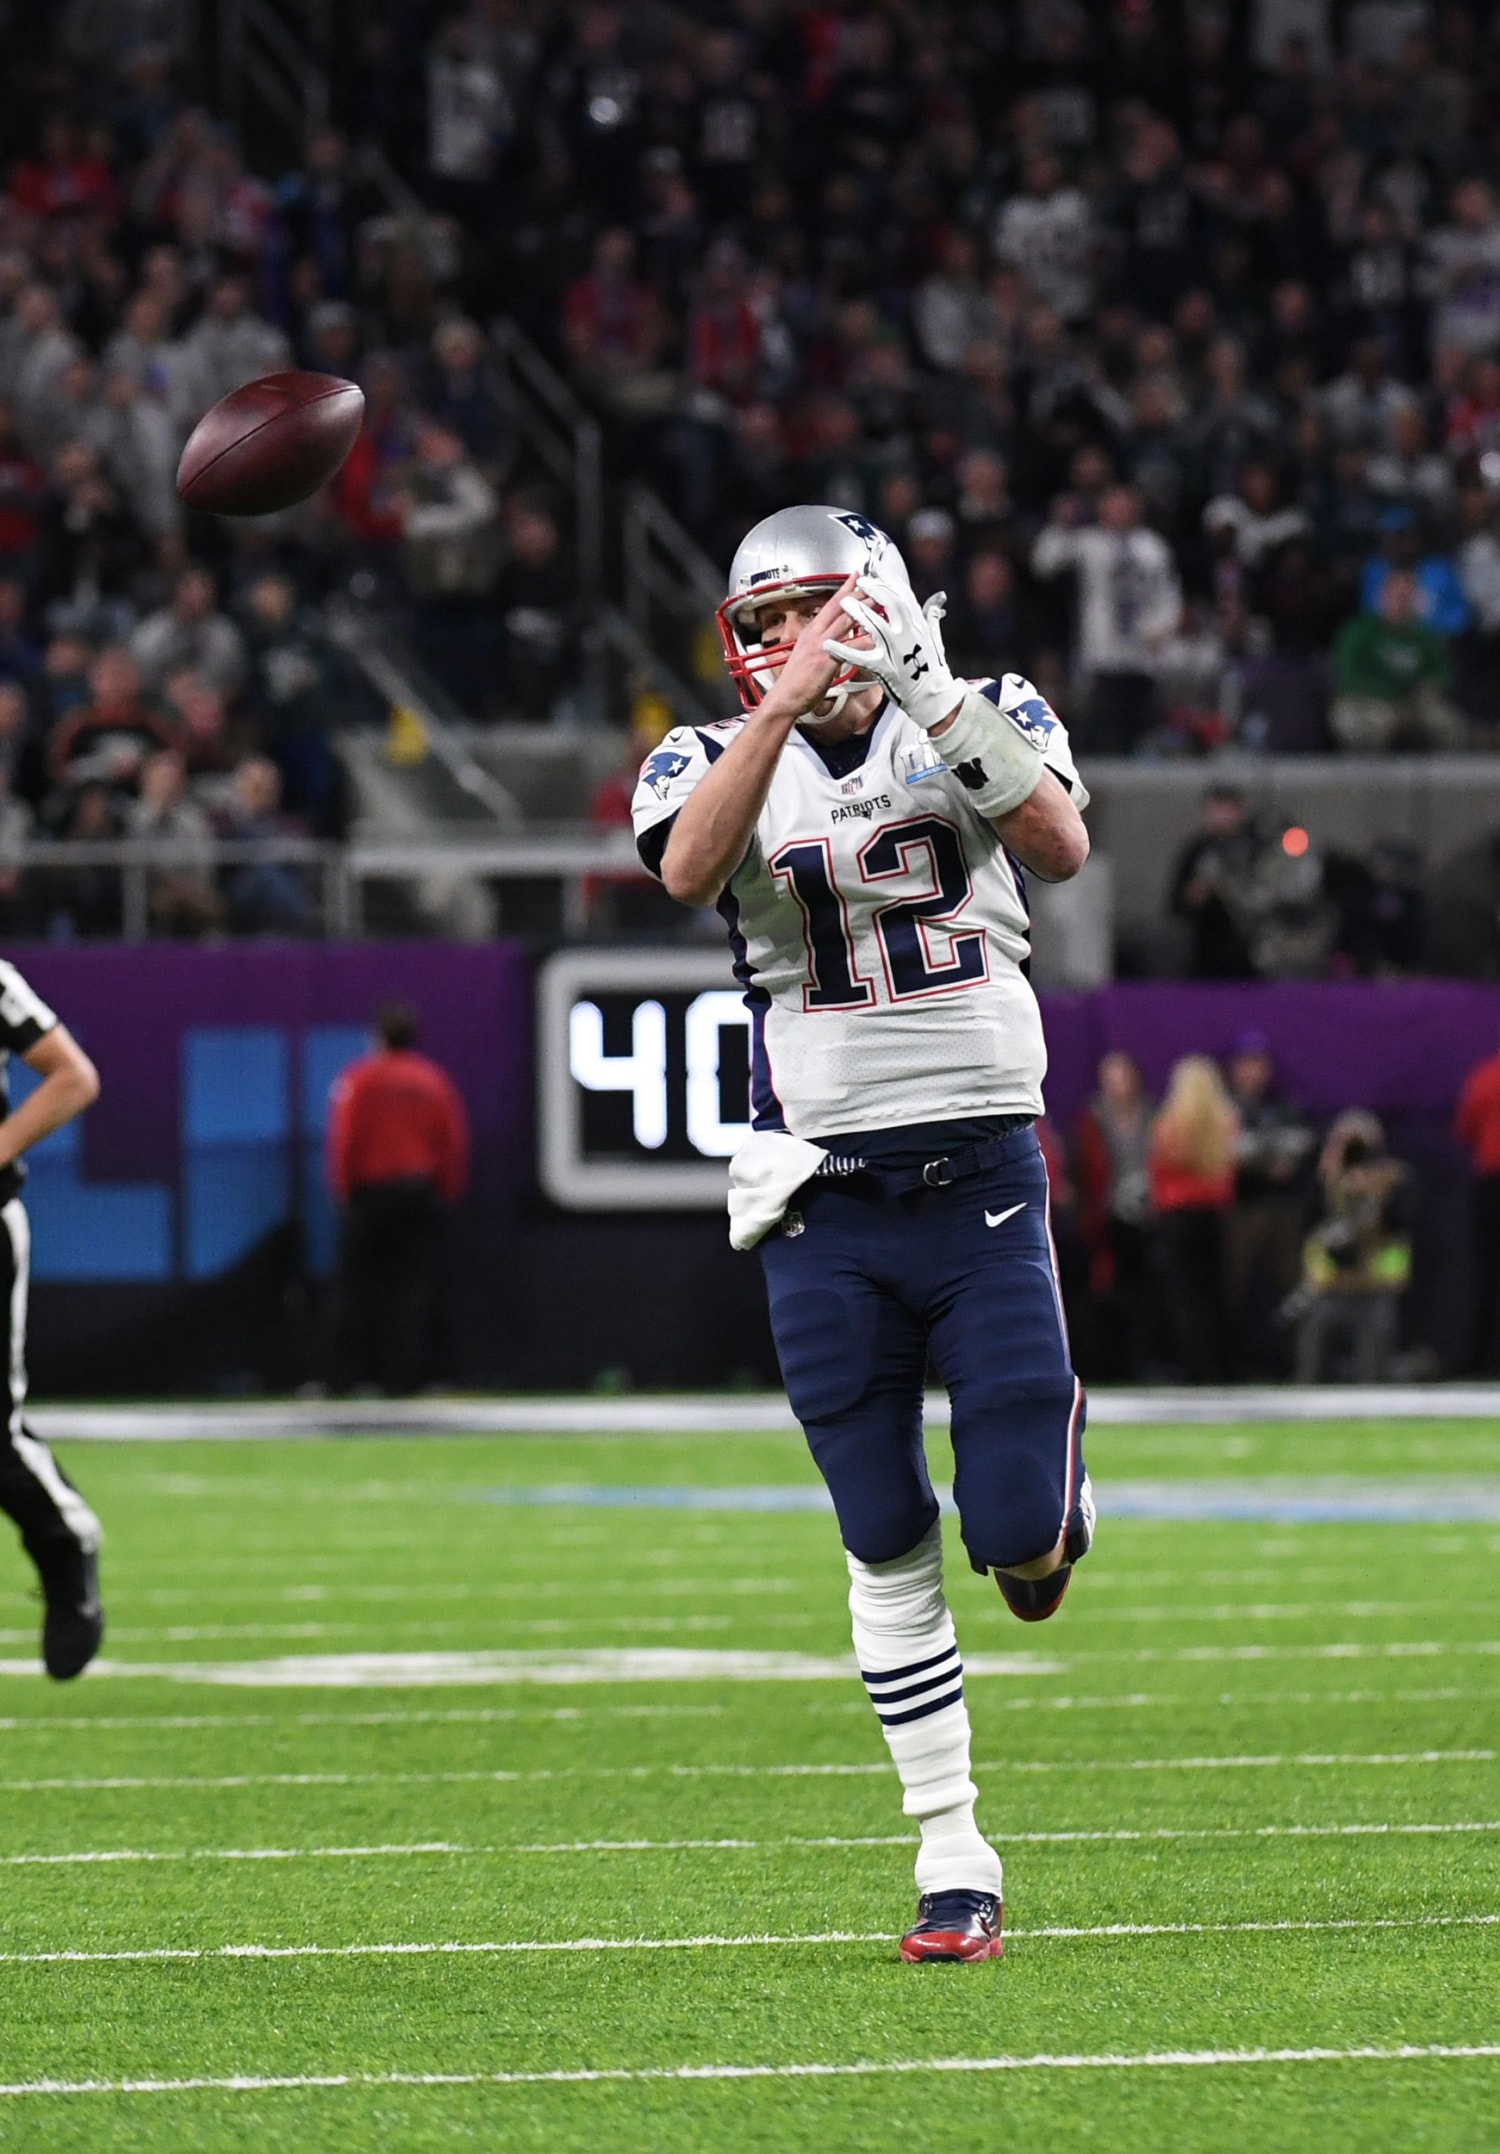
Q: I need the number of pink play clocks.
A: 0